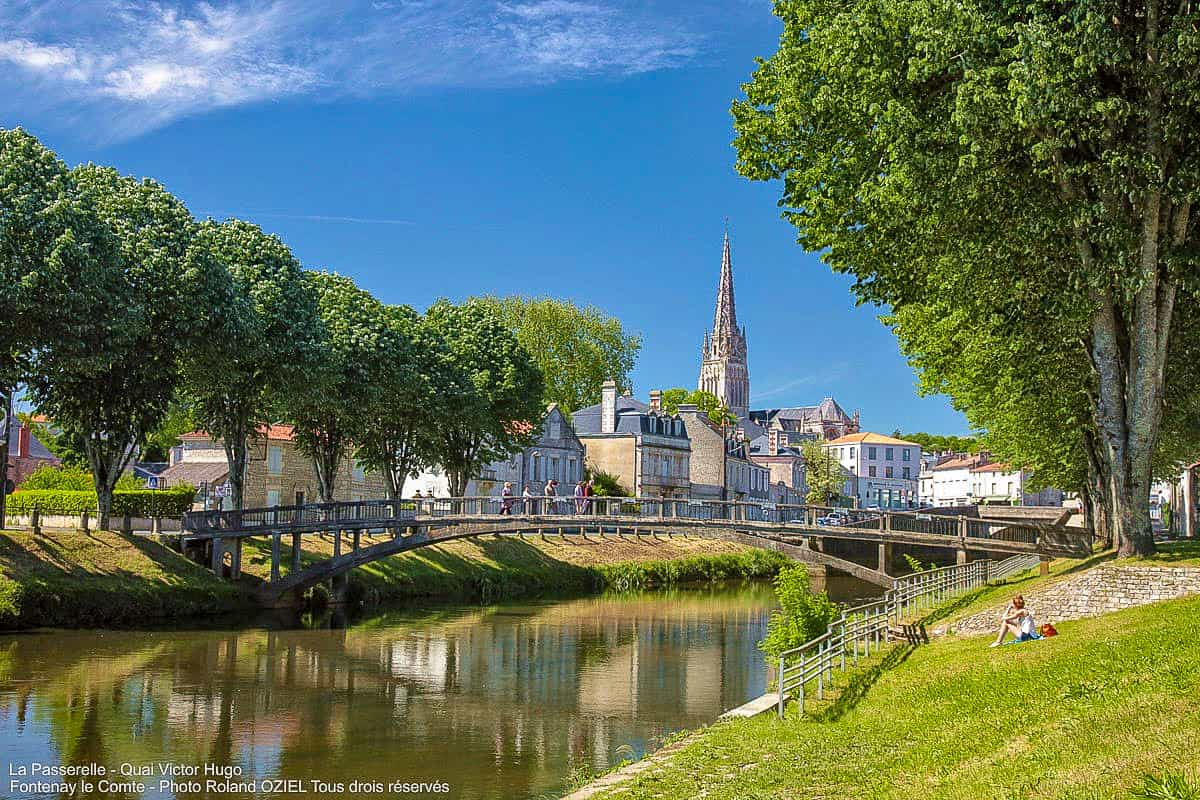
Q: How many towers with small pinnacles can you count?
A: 1